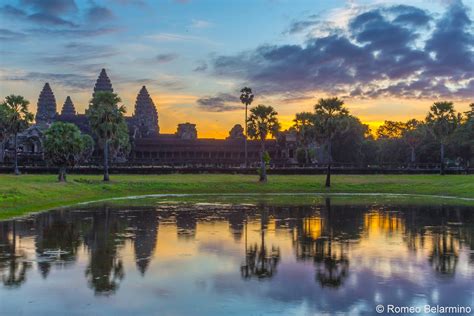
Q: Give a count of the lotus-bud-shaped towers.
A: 4